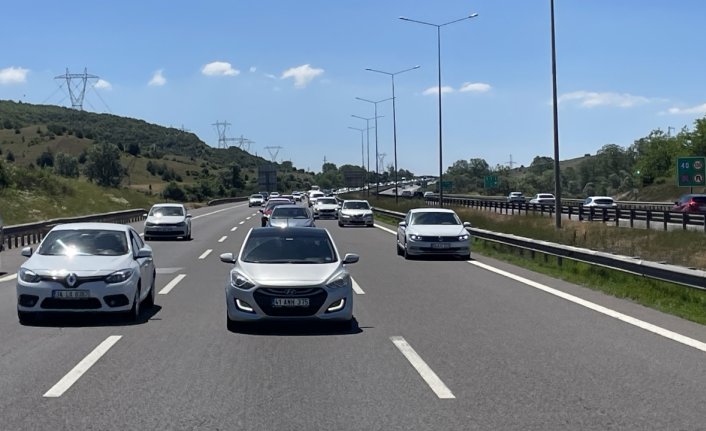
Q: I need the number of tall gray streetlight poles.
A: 6